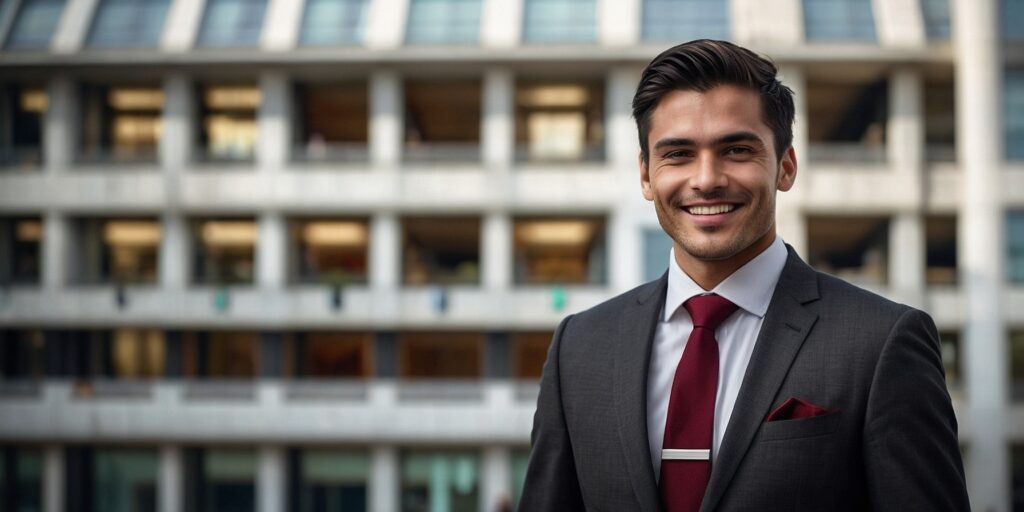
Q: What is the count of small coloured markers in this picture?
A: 5